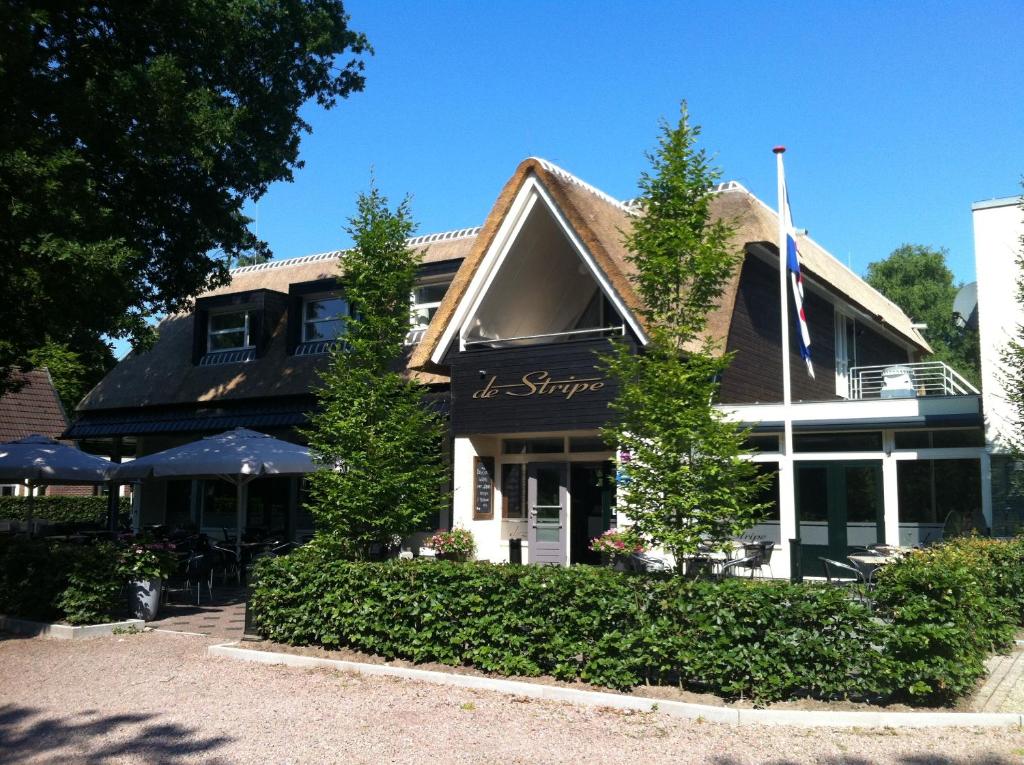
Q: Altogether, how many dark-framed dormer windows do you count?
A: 3